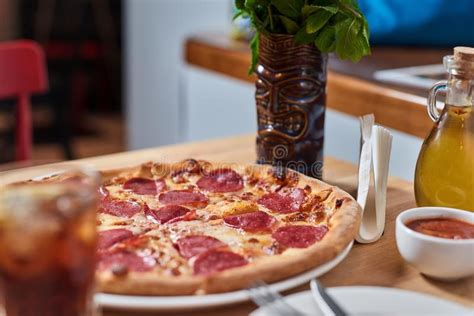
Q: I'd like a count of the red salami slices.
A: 12